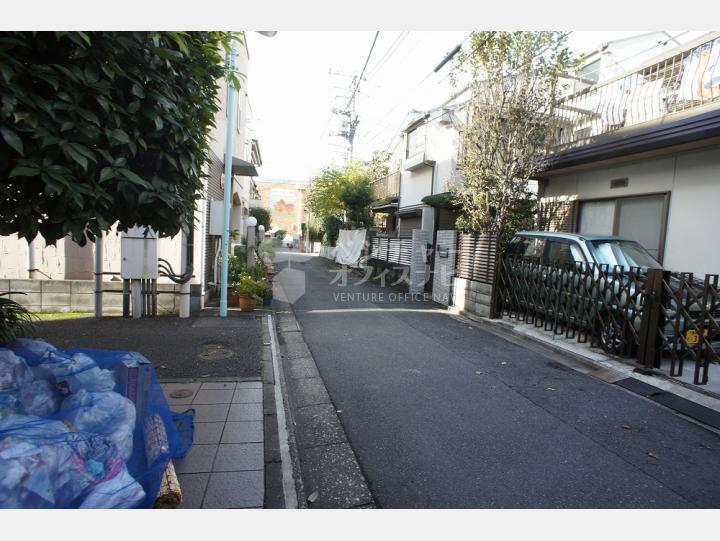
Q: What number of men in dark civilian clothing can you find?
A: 0